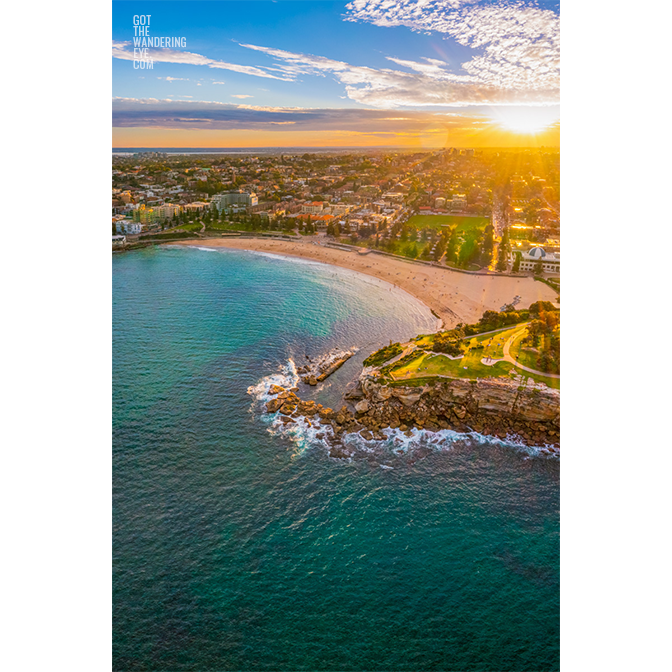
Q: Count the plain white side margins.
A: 2